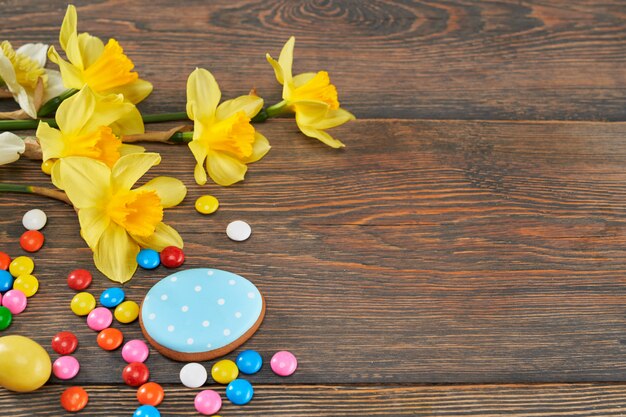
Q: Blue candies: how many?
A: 6